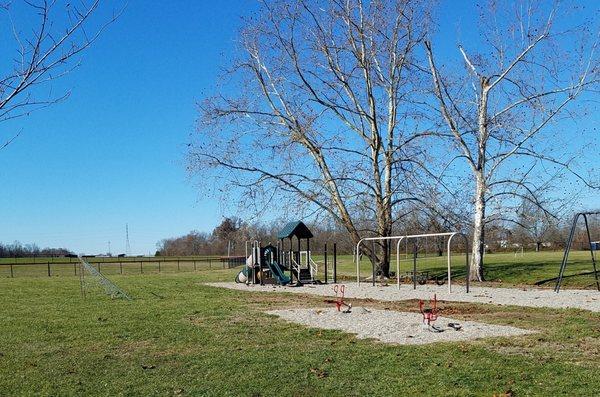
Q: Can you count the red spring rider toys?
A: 2